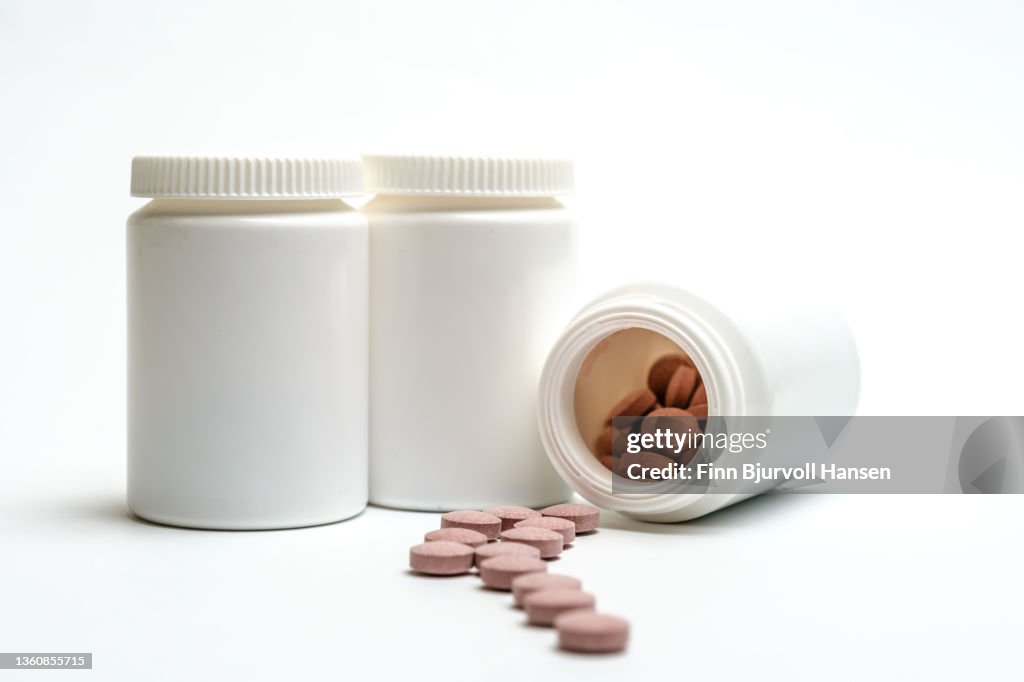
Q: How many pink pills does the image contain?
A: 12